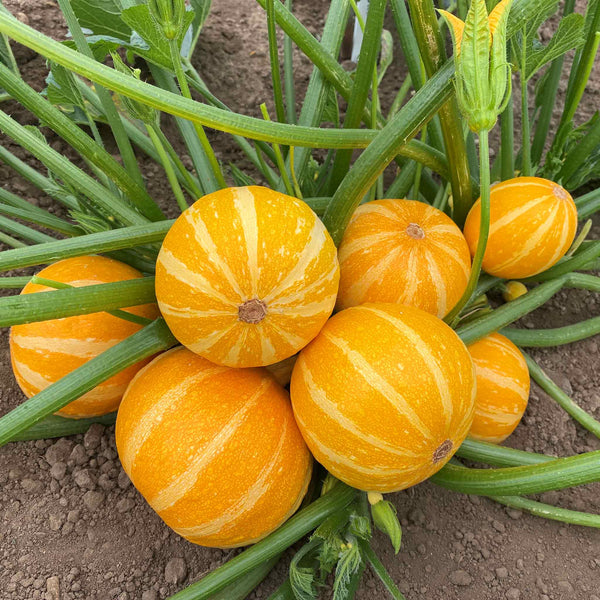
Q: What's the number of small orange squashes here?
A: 7